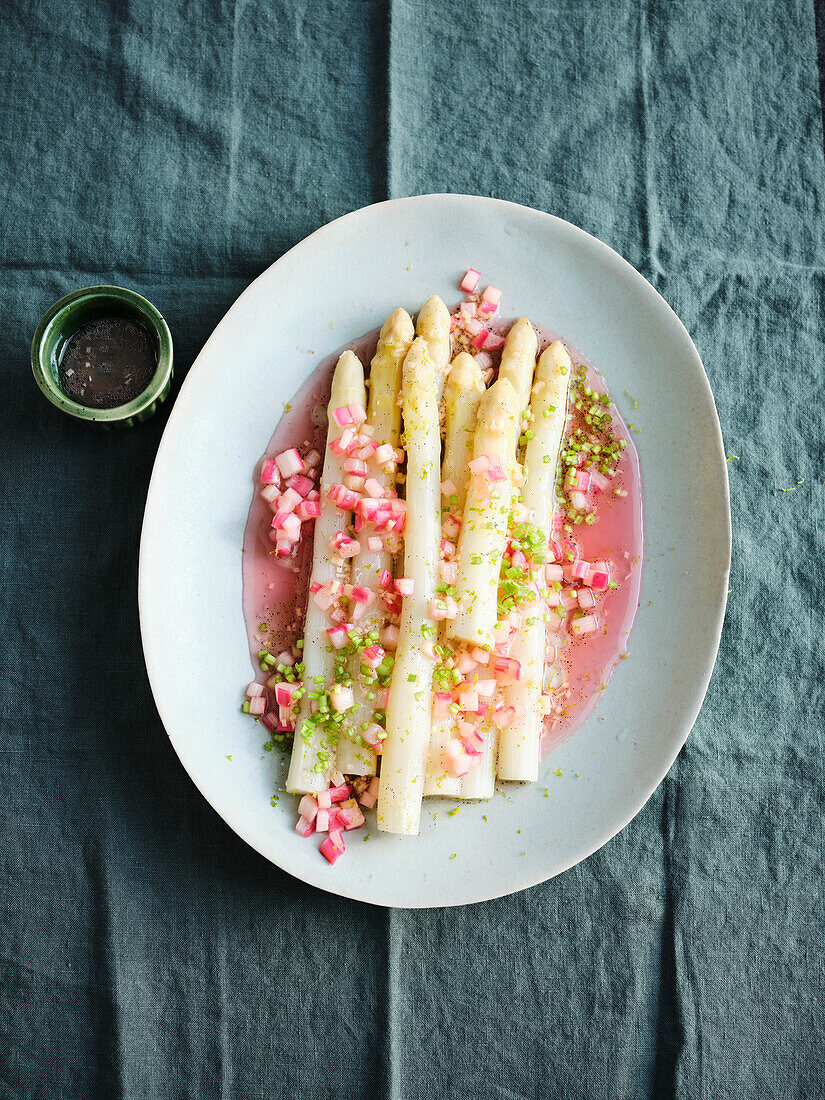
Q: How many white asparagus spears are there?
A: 8